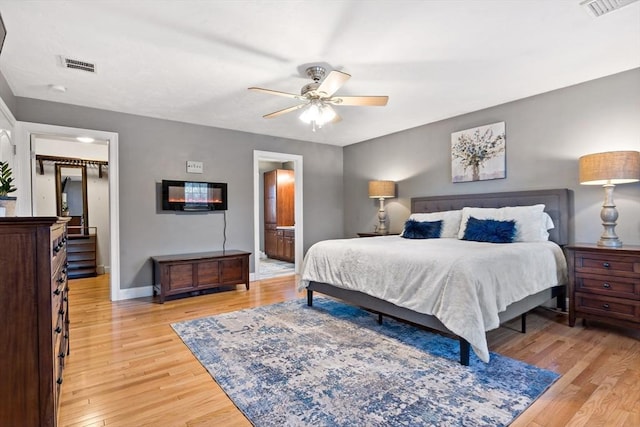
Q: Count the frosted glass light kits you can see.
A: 1